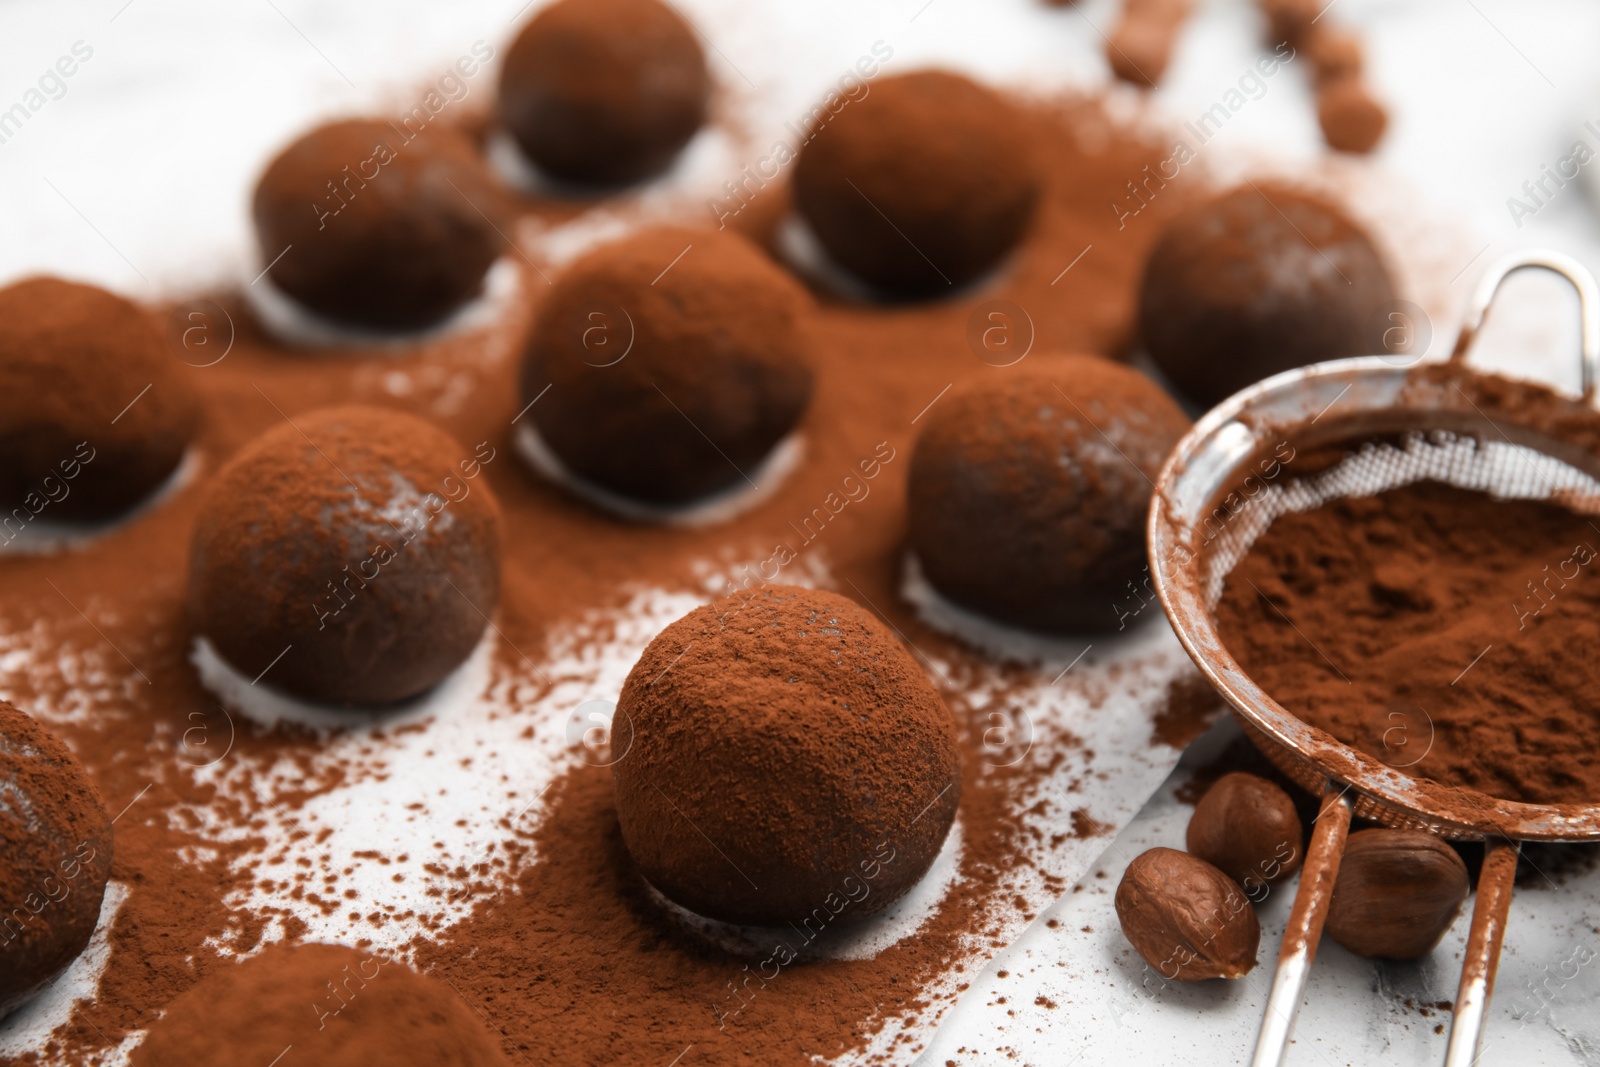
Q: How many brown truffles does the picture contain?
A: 11